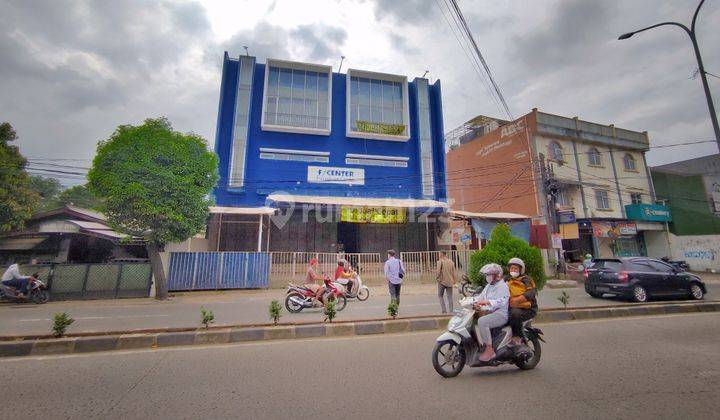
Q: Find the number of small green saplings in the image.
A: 6